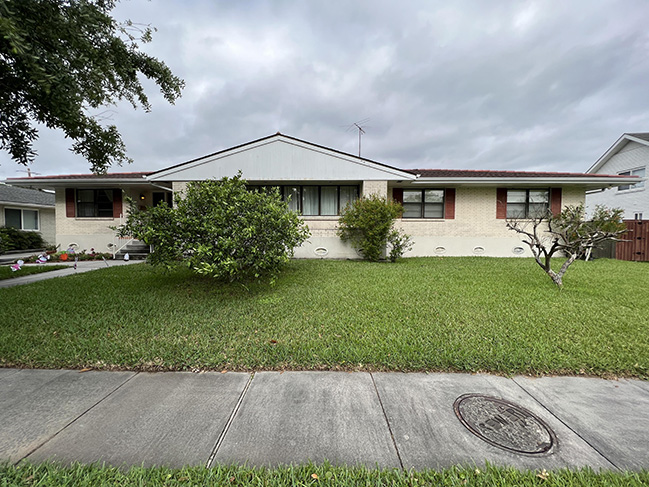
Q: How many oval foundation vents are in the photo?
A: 7